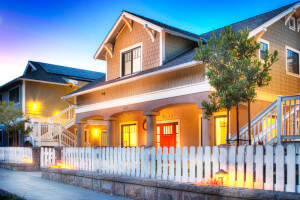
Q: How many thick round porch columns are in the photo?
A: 4